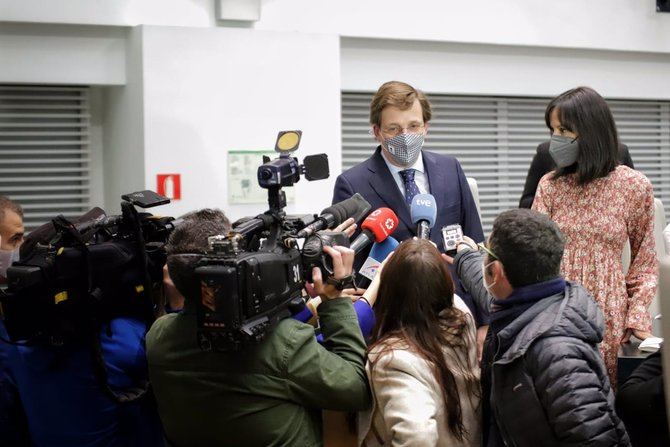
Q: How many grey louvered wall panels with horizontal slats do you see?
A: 2